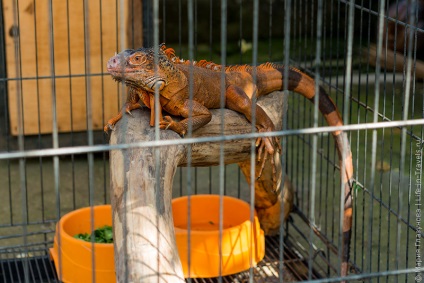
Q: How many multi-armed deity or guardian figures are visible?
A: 0